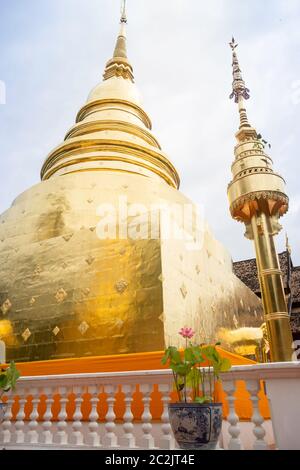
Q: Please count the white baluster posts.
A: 13